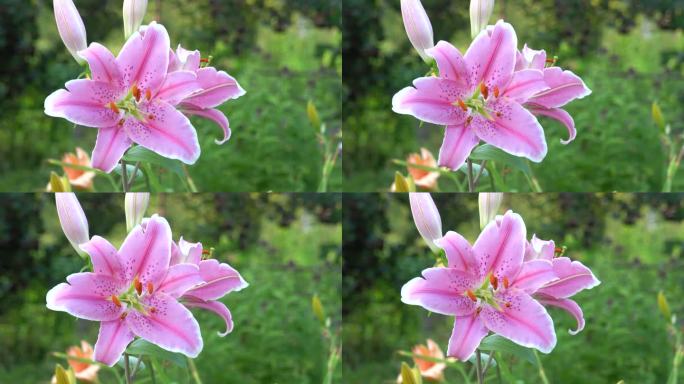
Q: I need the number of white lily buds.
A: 8